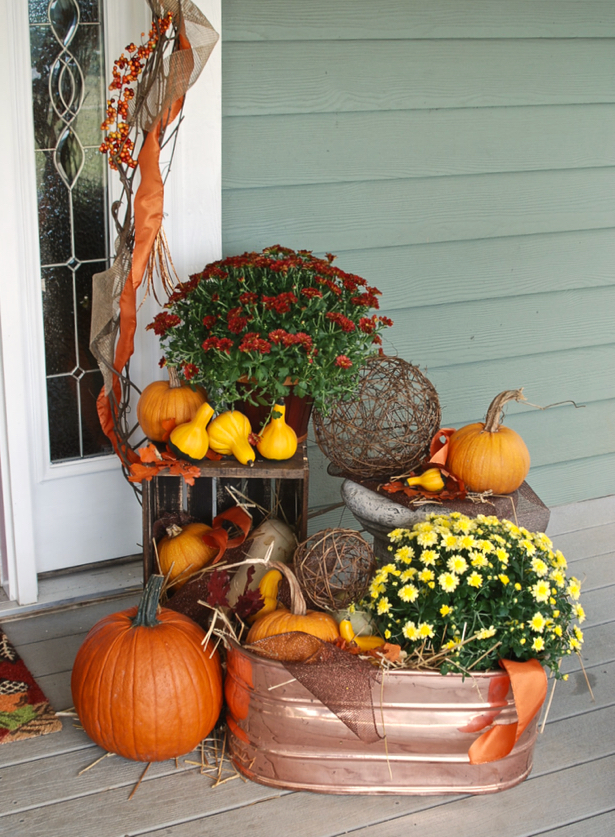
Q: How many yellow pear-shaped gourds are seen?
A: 4